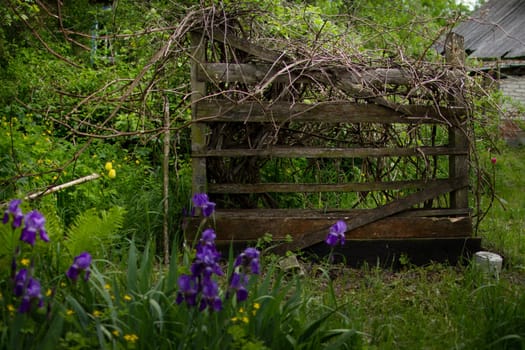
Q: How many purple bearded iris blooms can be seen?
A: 13